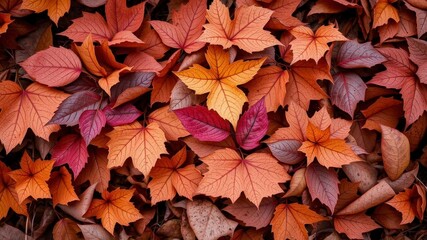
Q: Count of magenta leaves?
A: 5